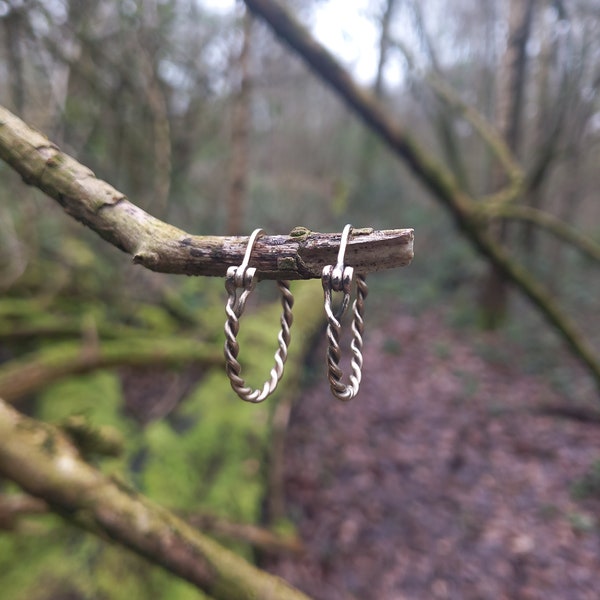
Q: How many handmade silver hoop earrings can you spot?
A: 2